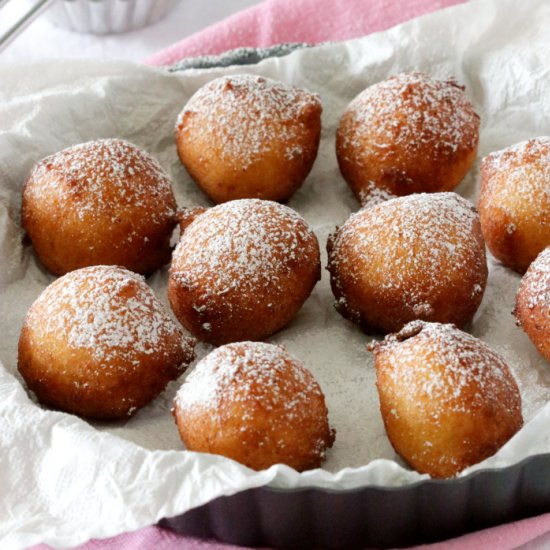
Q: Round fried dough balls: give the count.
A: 10